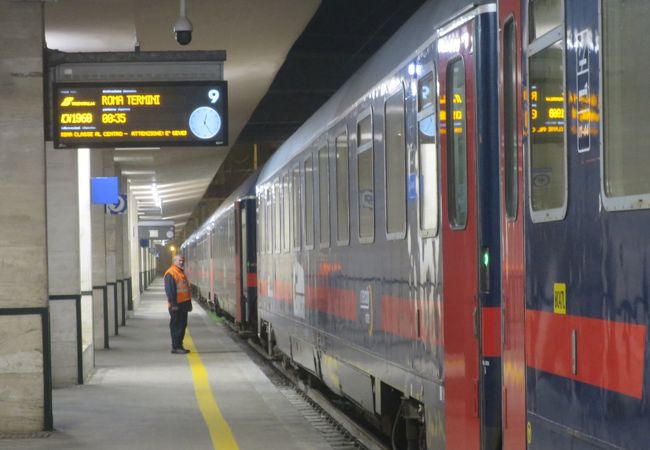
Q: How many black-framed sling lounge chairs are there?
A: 0